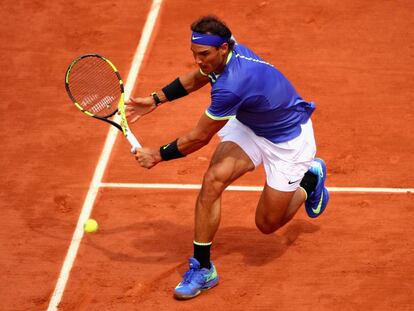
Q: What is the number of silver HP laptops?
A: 0